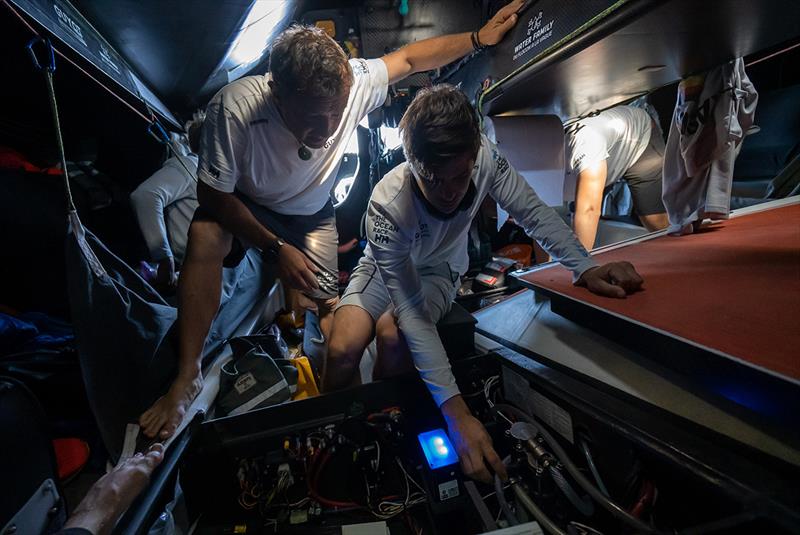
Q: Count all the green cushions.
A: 0